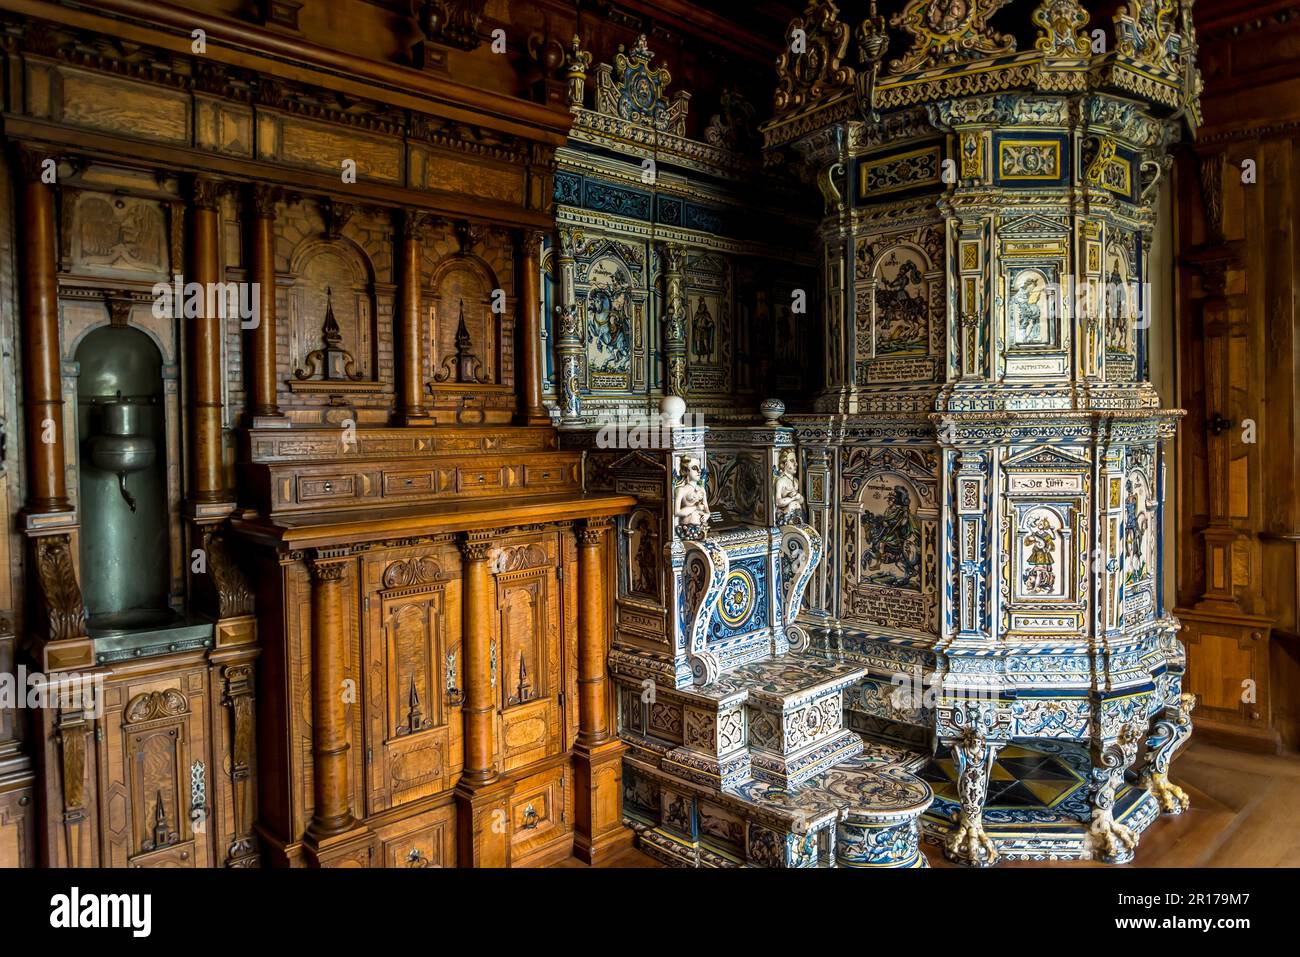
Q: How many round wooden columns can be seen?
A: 8